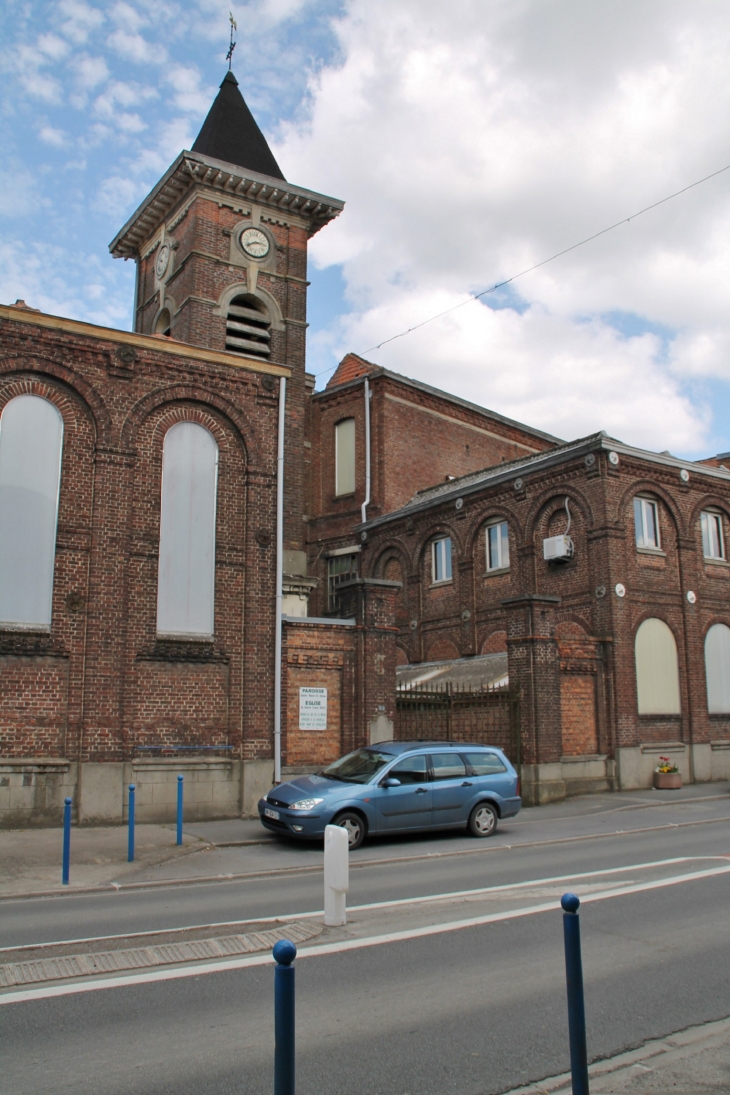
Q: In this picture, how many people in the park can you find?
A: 0